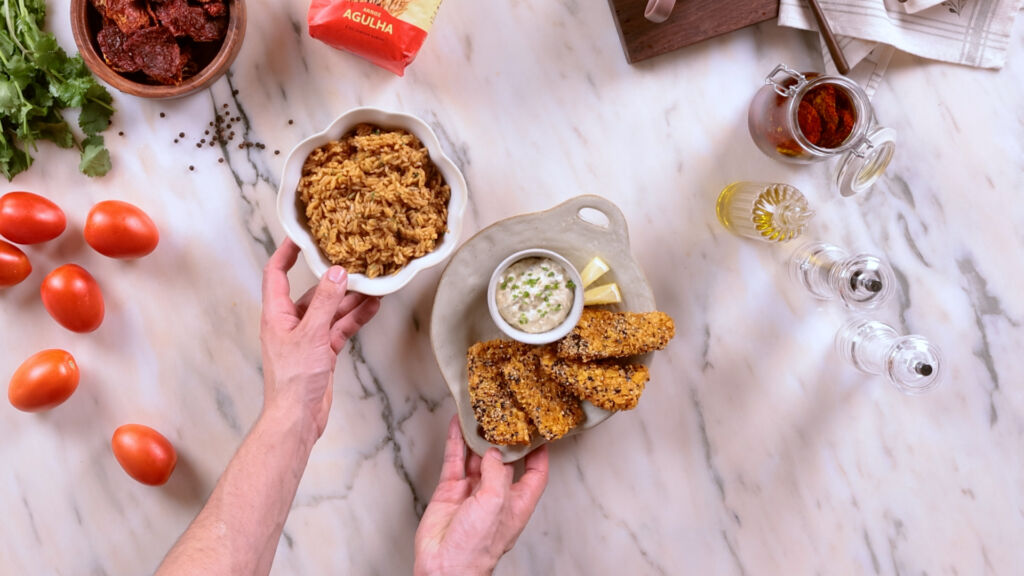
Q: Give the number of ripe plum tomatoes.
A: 6